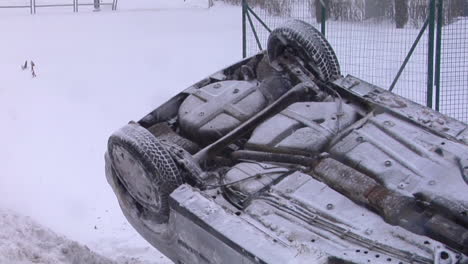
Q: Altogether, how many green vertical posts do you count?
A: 4